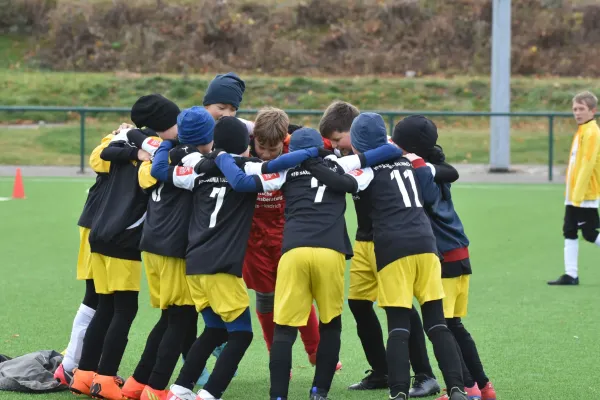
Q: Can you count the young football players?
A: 11